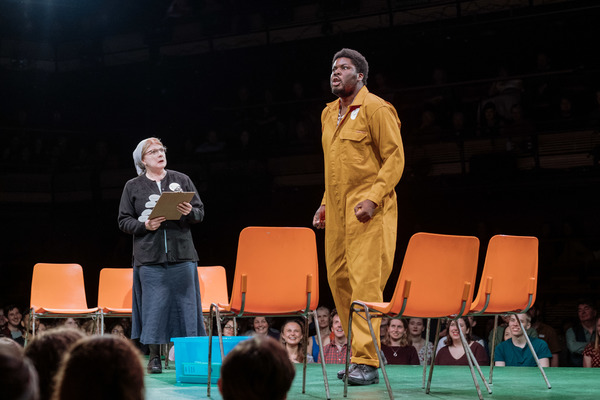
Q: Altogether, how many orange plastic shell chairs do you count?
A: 6